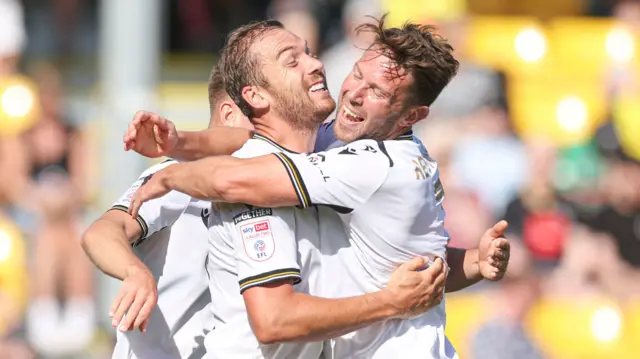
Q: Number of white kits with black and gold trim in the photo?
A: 3